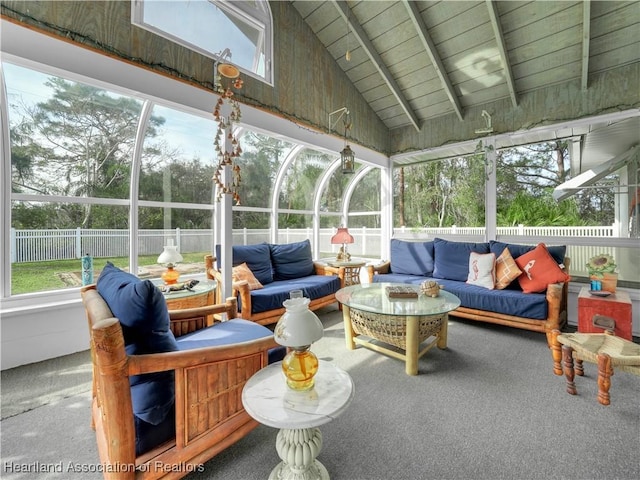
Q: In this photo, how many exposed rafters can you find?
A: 4